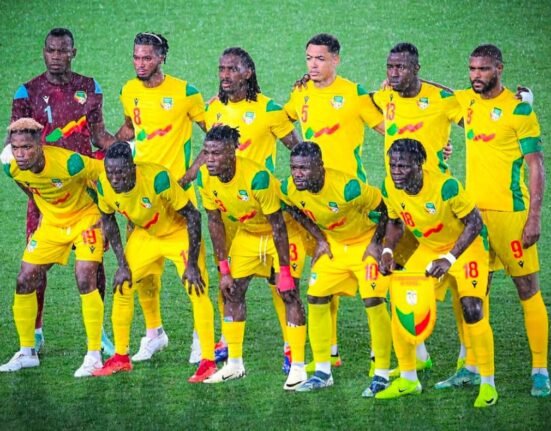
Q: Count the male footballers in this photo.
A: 11